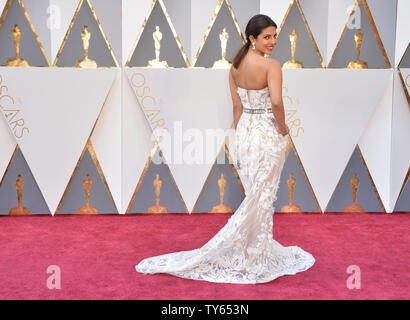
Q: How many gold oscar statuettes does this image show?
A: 12